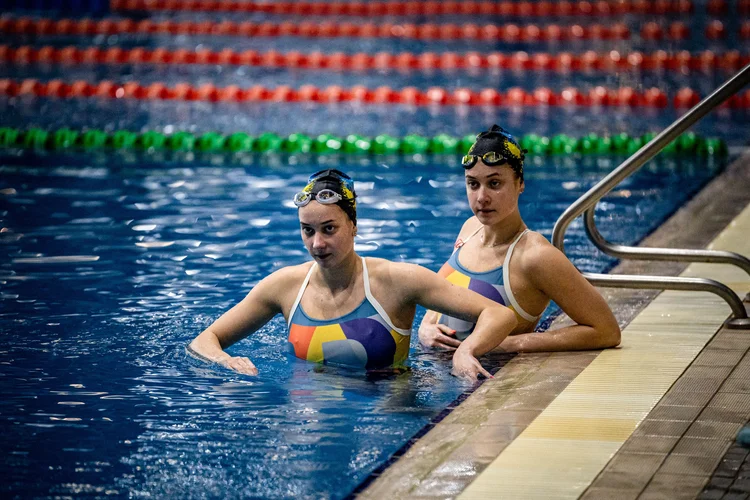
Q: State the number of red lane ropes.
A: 4